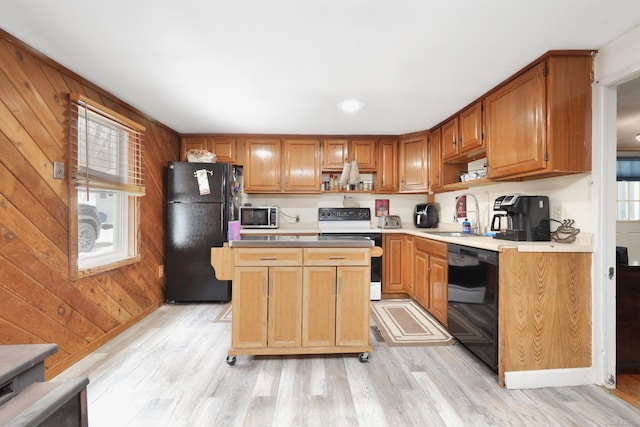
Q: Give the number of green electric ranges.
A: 0